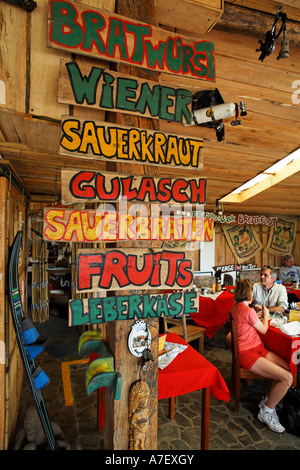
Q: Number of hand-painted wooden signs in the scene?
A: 7